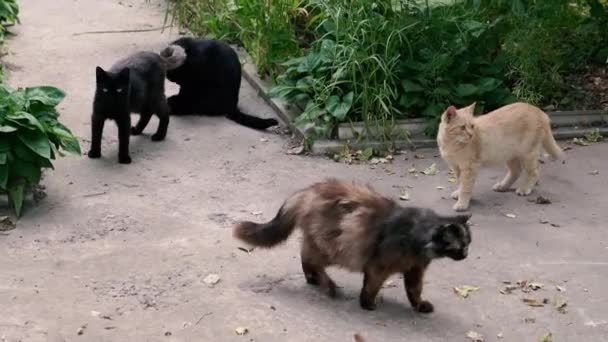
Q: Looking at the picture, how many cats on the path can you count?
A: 4